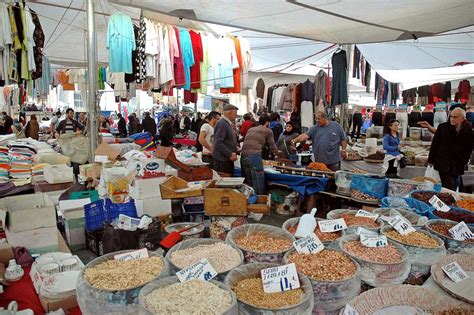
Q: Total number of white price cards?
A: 12